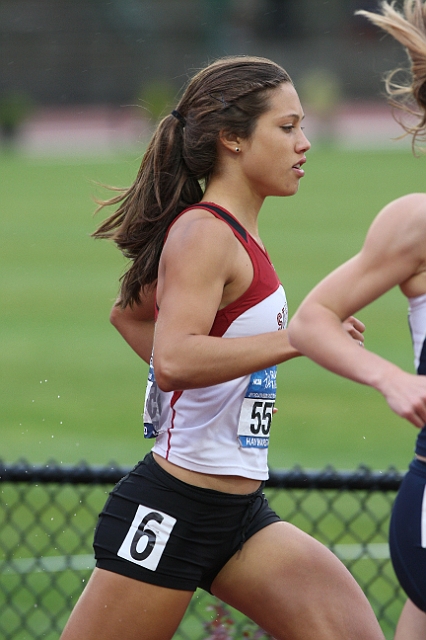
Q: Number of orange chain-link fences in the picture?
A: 0